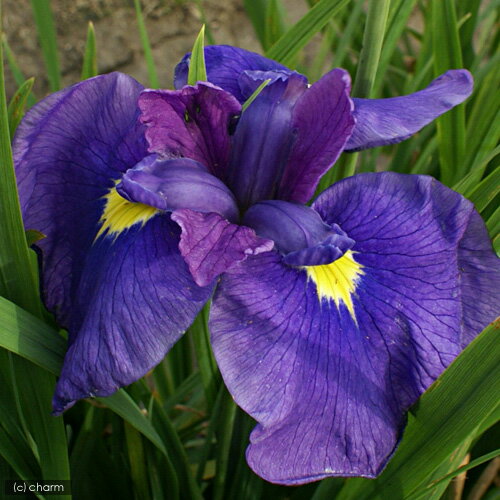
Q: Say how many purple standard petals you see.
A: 3